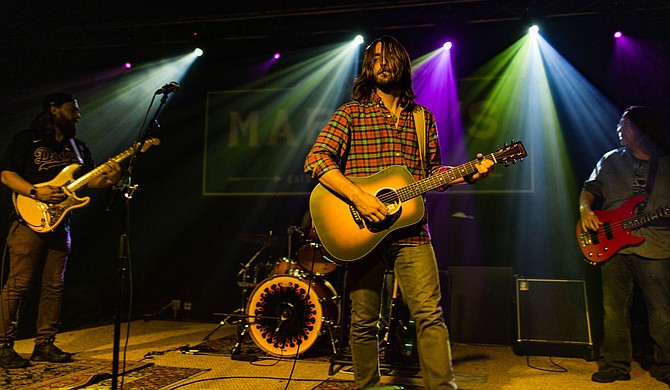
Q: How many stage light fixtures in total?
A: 7